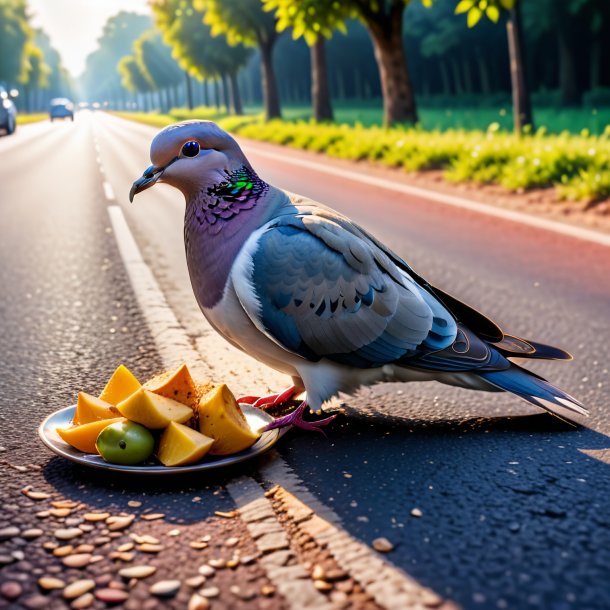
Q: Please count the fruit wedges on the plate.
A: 7